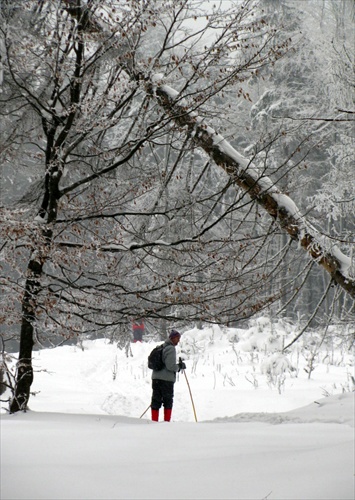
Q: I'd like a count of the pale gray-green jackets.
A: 1